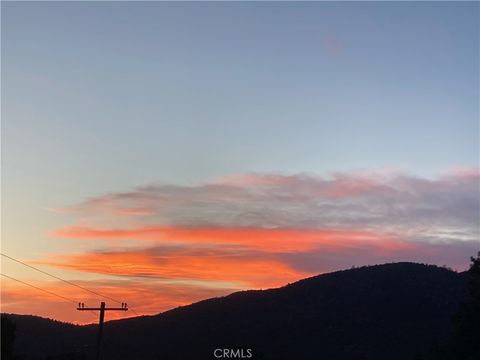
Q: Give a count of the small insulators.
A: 4